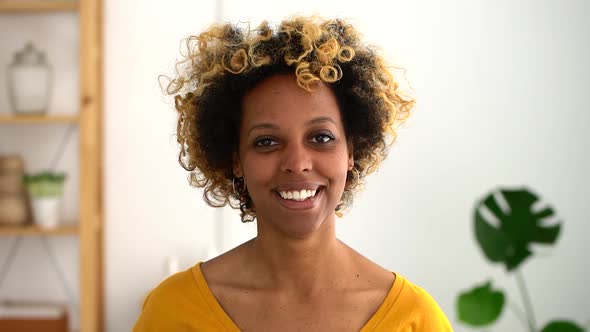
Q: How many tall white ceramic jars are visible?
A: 1